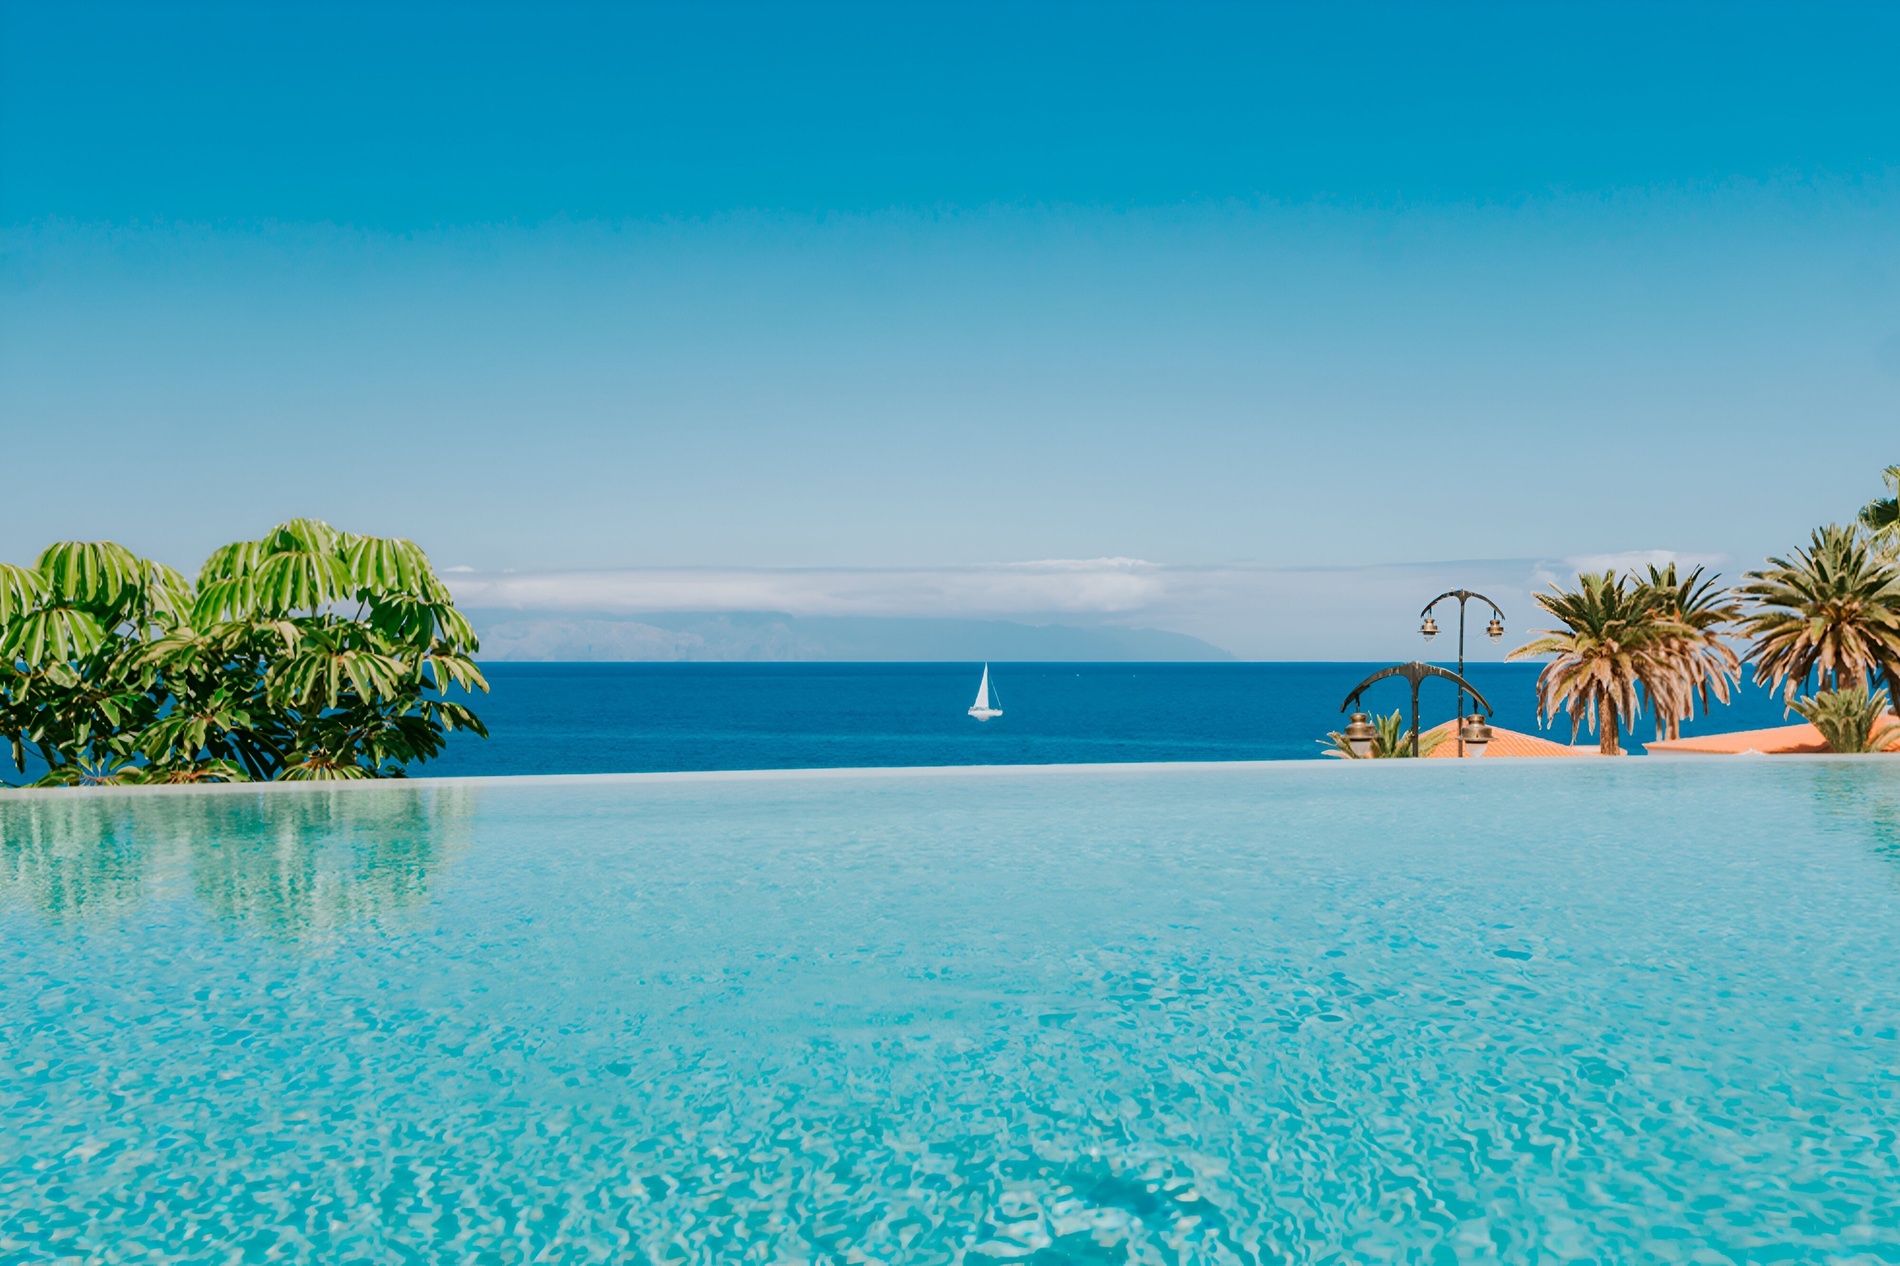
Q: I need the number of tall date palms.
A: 3